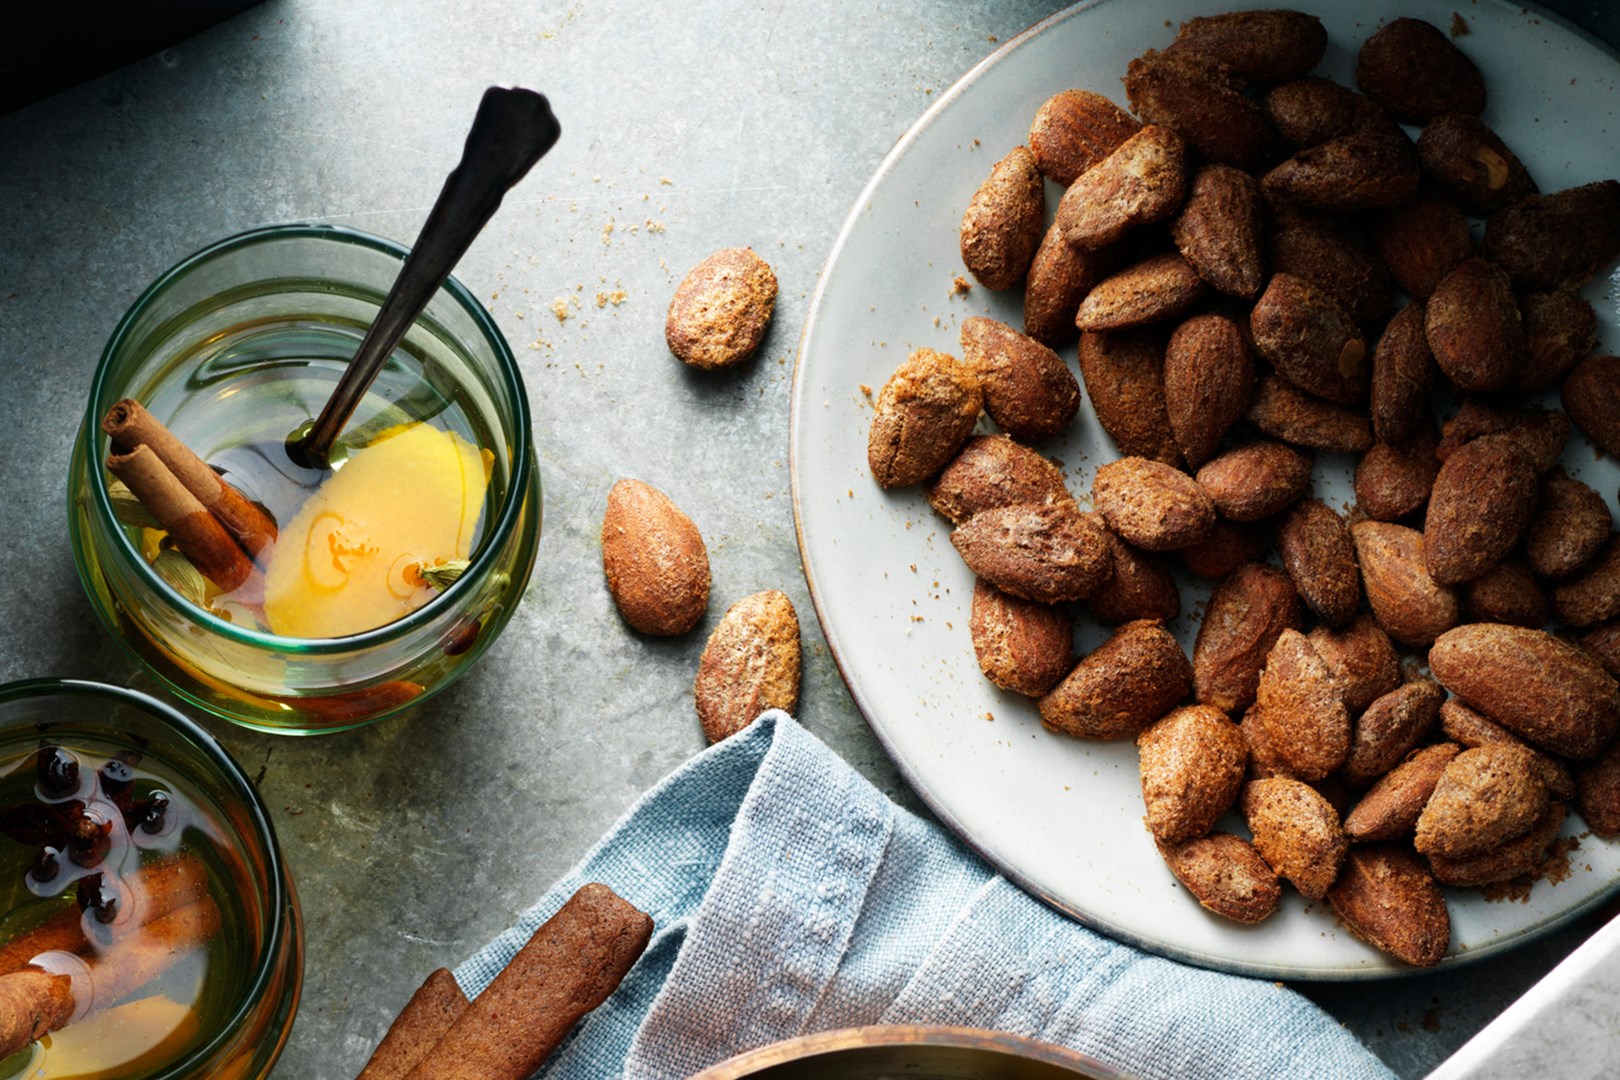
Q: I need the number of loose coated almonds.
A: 3